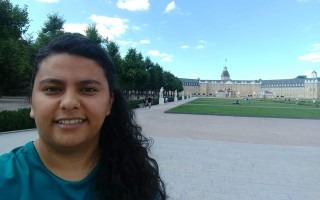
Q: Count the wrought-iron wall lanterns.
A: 0